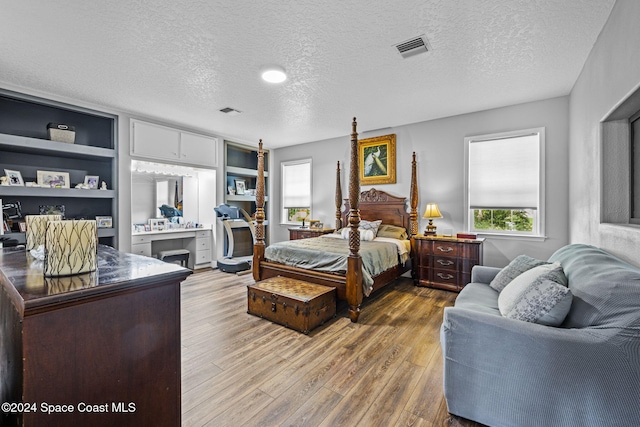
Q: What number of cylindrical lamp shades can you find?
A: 2